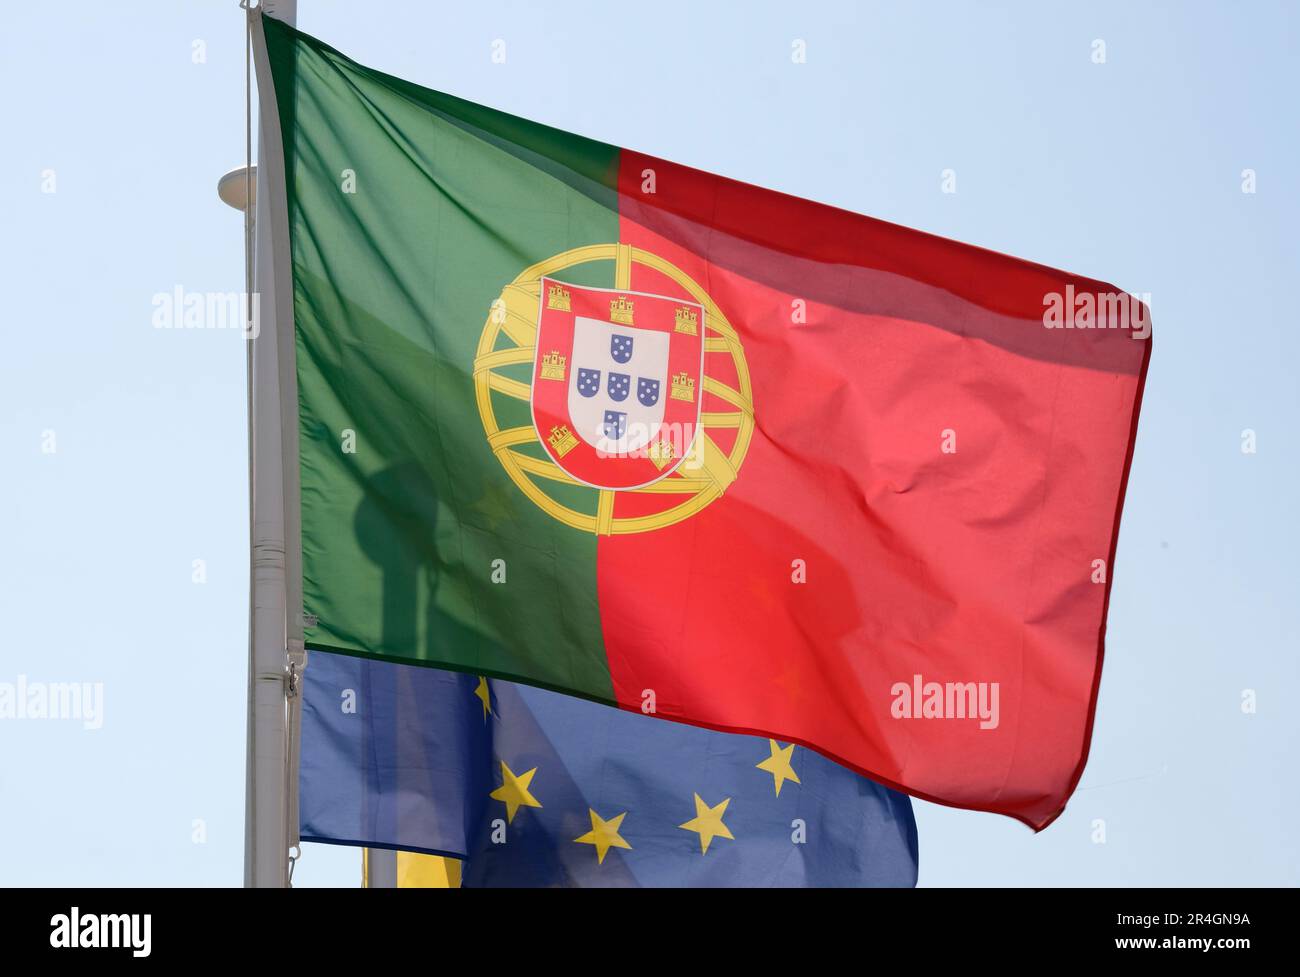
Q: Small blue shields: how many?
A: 5